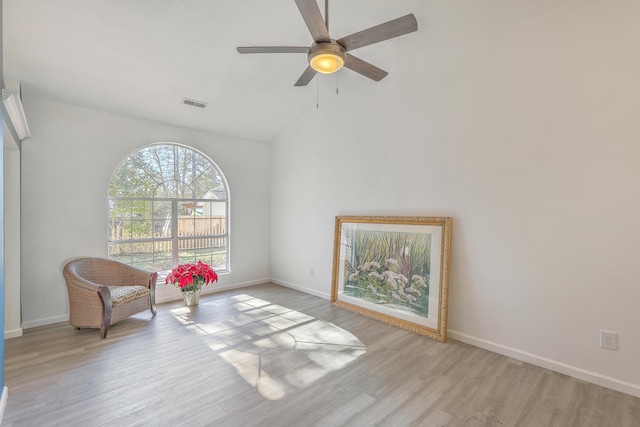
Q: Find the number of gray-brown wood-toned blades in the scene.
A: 5